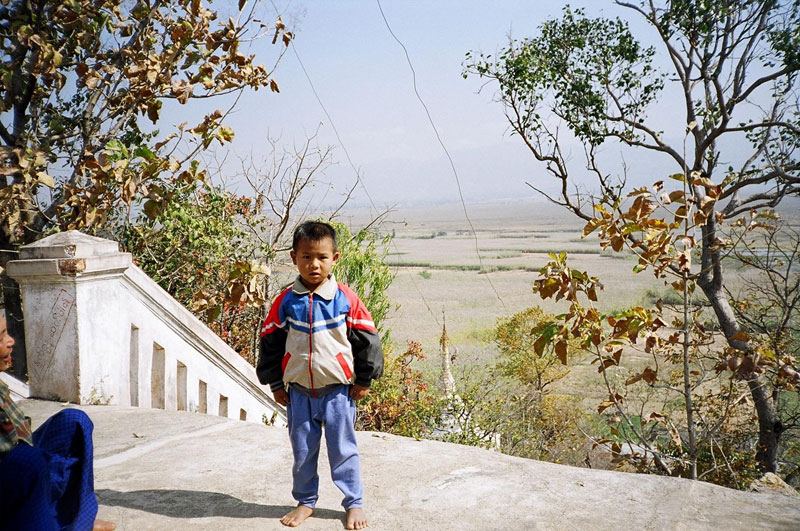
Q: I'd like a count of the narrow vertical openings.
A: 6